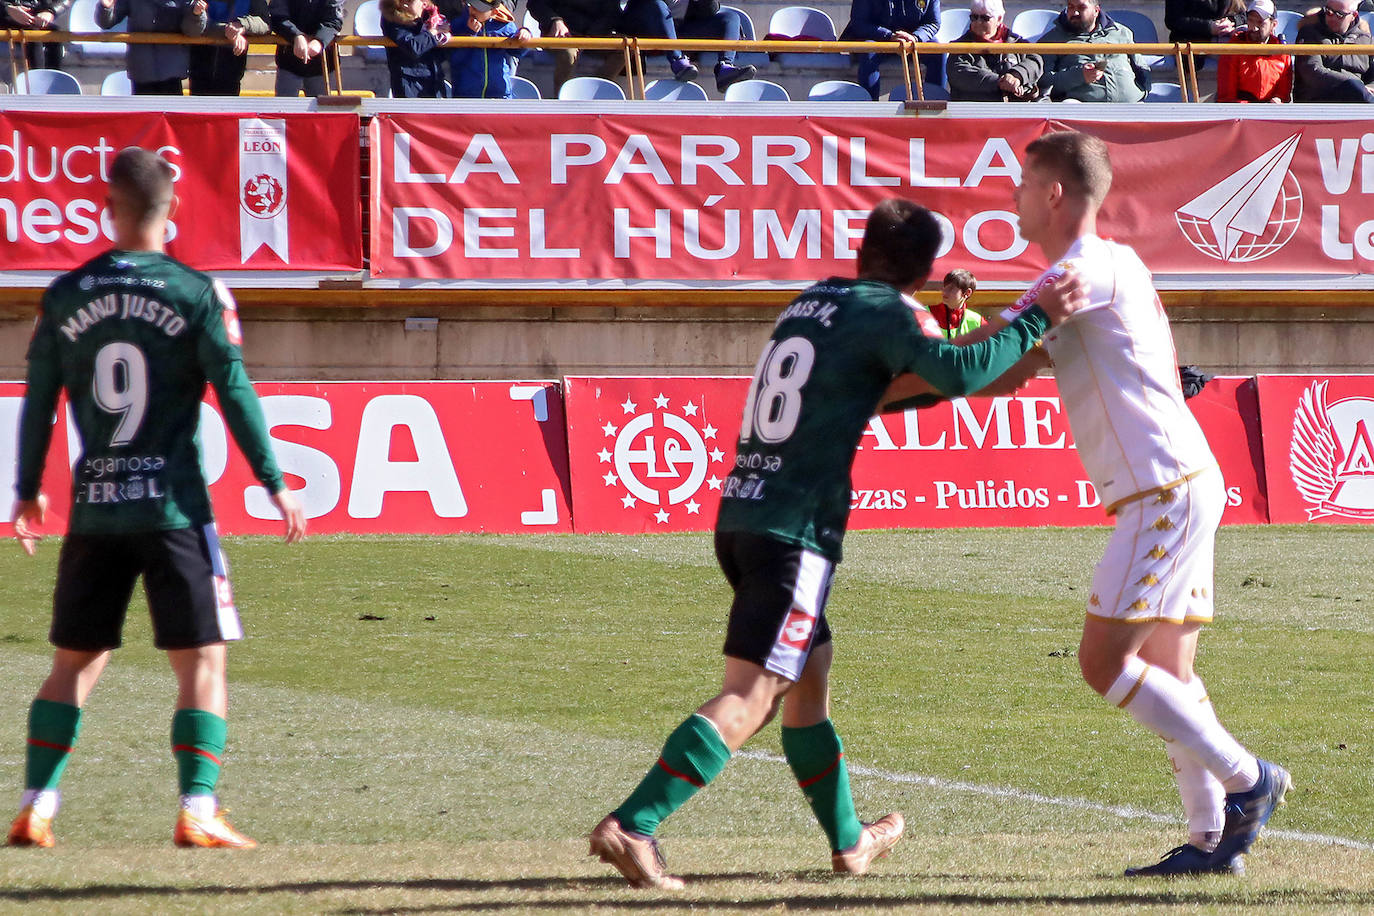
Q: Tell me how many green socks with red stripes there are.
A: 4